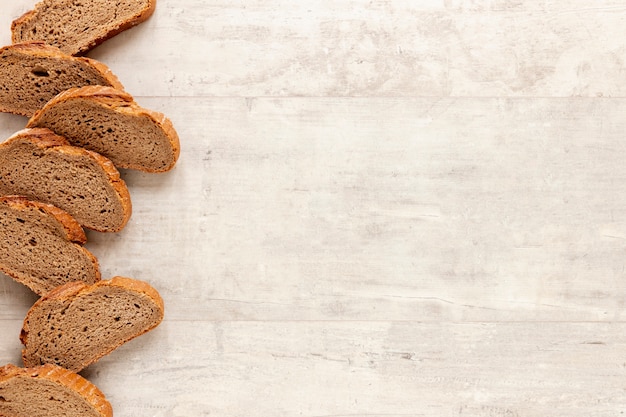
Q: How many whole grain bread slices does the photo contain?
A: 7